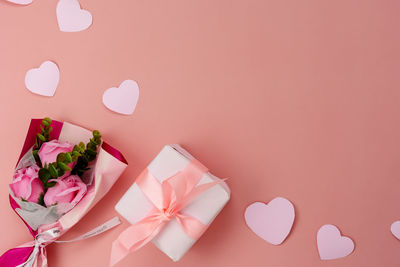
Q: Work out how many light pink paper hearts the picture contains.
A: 7